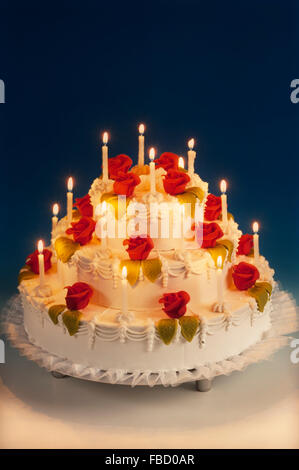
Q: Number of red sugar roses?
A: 14